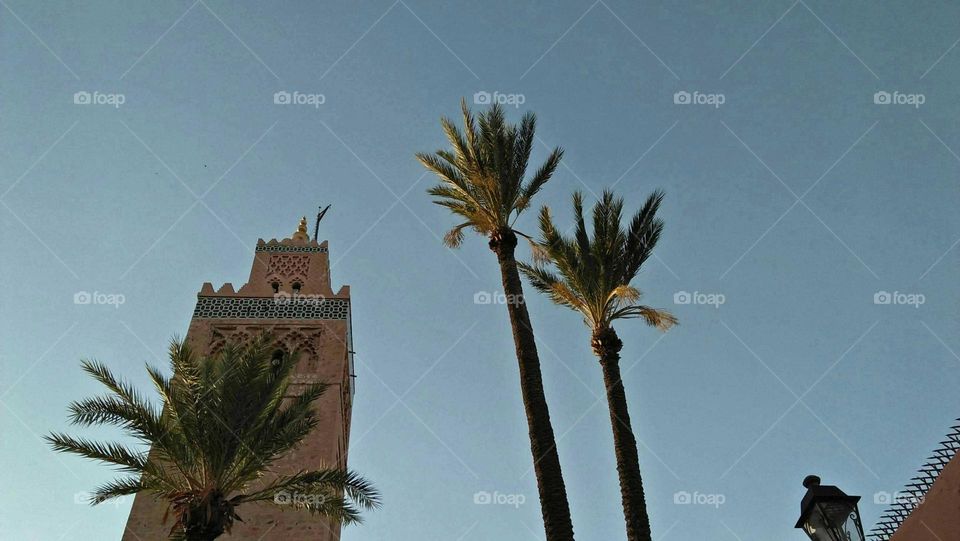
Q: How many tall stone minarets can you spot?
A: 1